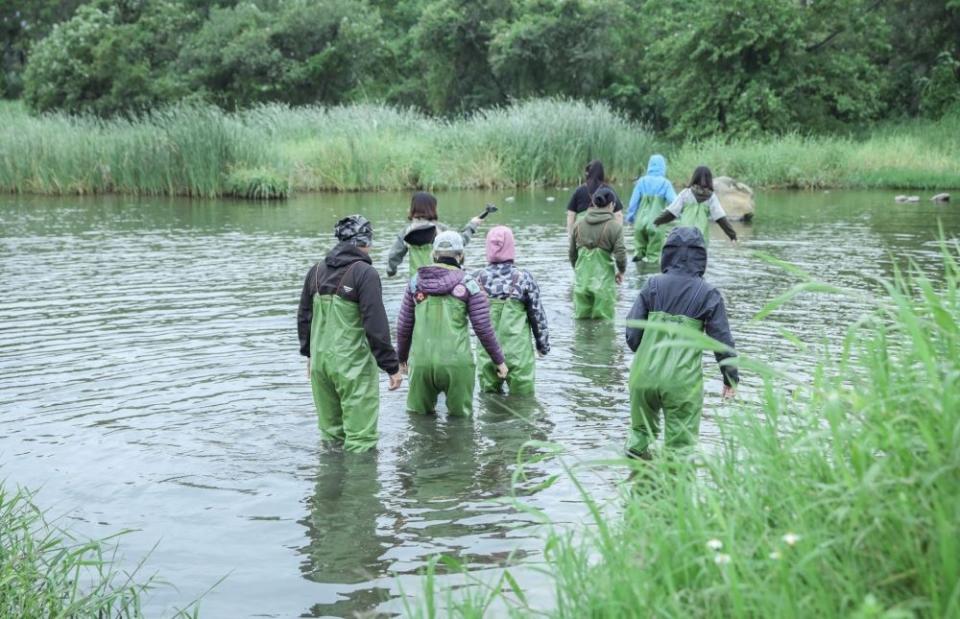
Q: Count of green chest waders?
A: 9